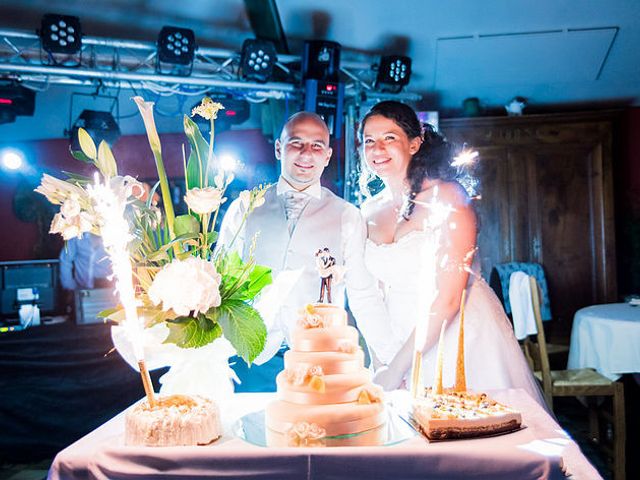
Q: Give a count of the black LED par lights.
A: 4